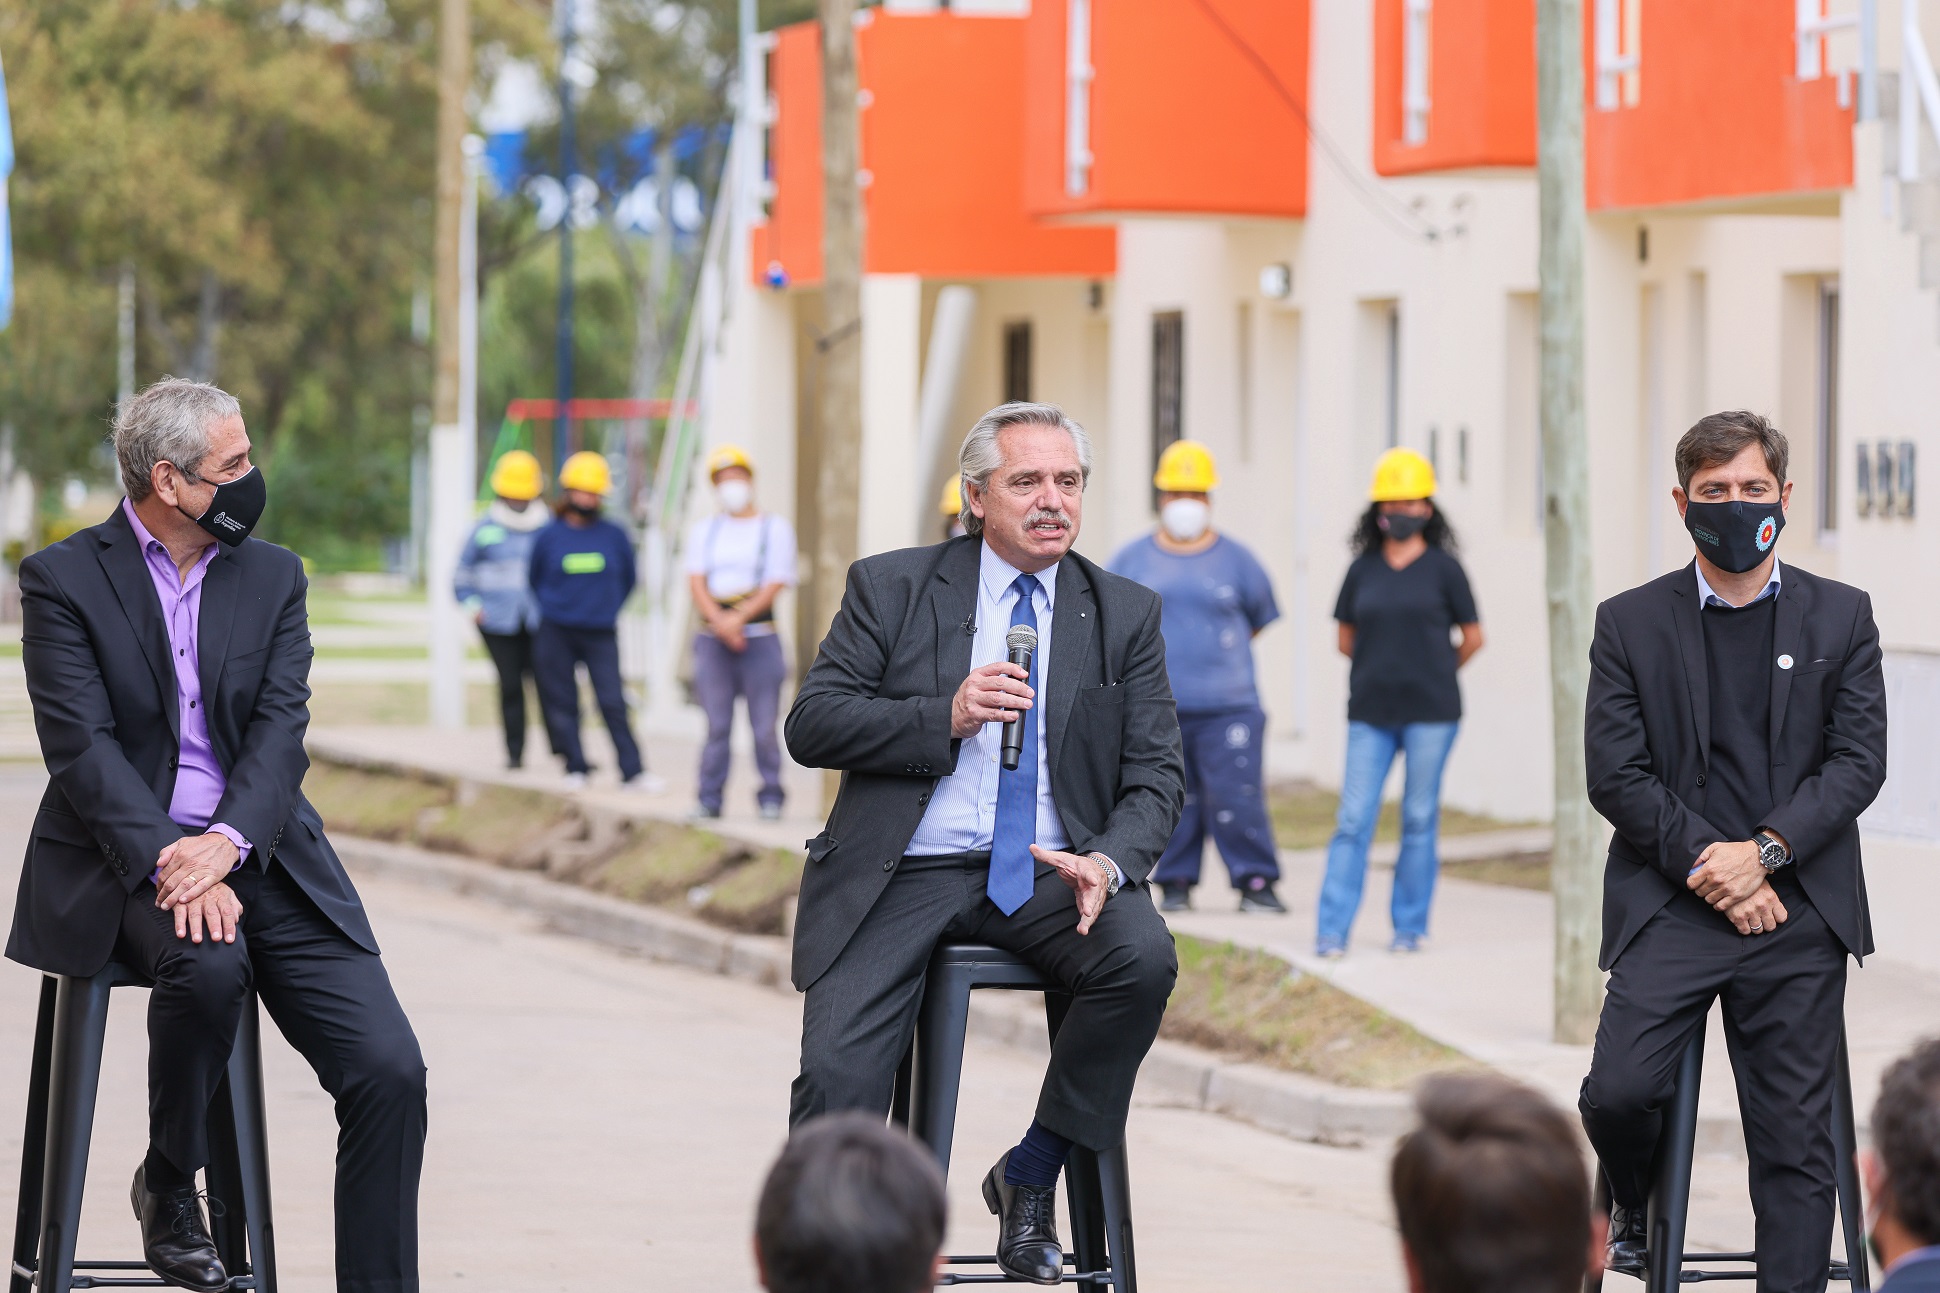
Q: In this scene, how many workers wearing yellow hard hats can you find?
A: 6